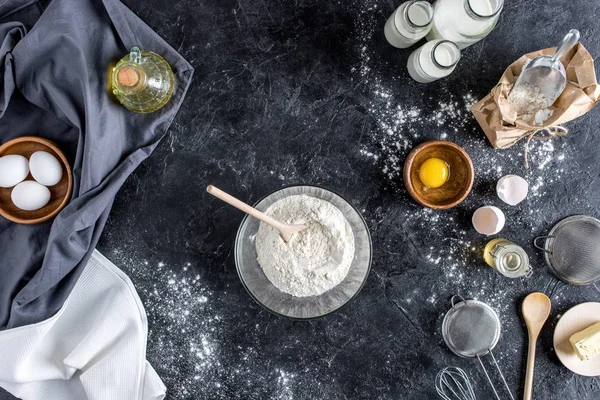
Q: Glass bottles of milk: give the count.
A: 3